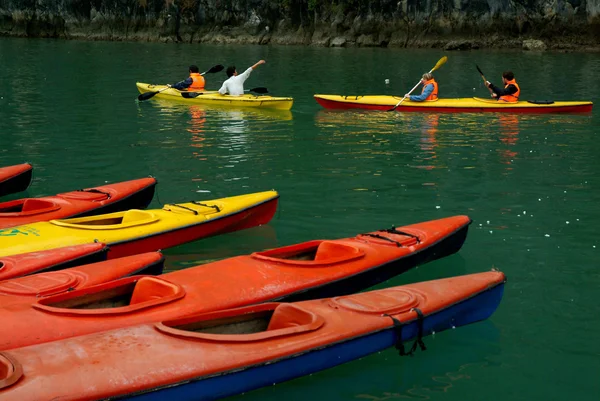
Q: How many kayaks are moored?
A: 7